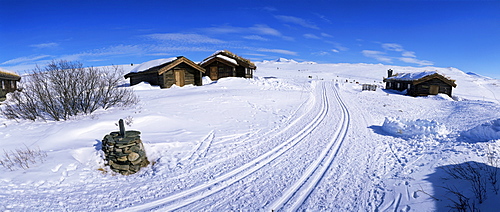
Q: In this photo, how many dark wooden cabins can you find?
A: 4